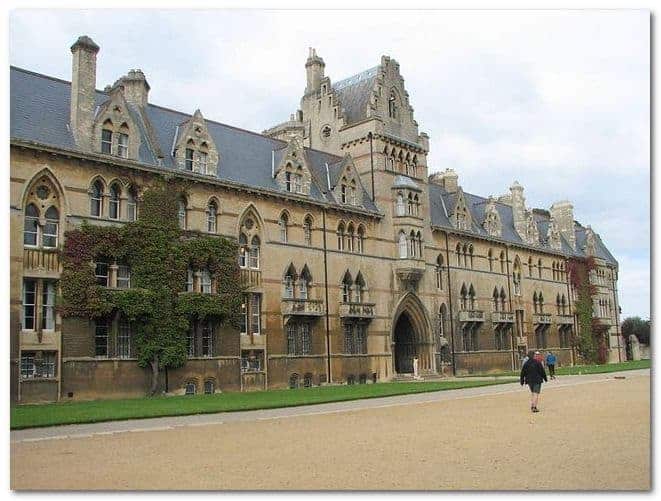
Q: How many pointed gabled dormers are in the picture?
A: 9